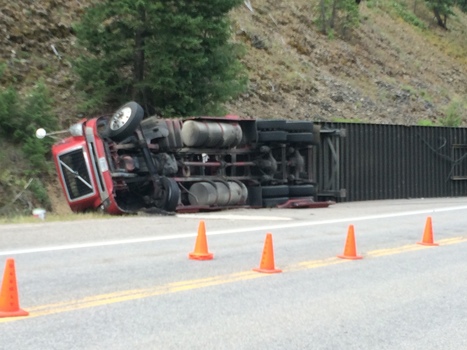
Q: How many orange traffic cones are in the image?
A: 5